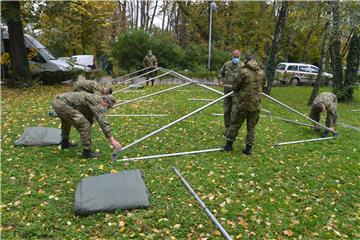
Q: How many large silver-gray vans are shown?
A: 1